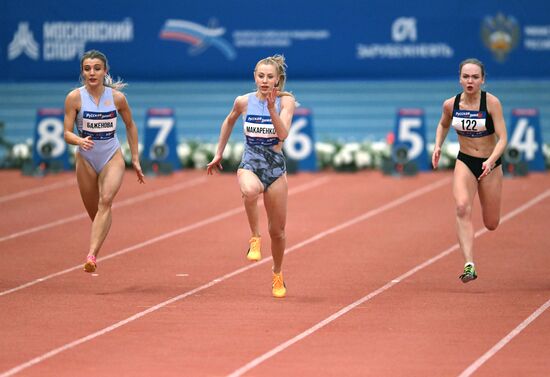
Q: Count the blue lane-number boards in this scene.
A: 5